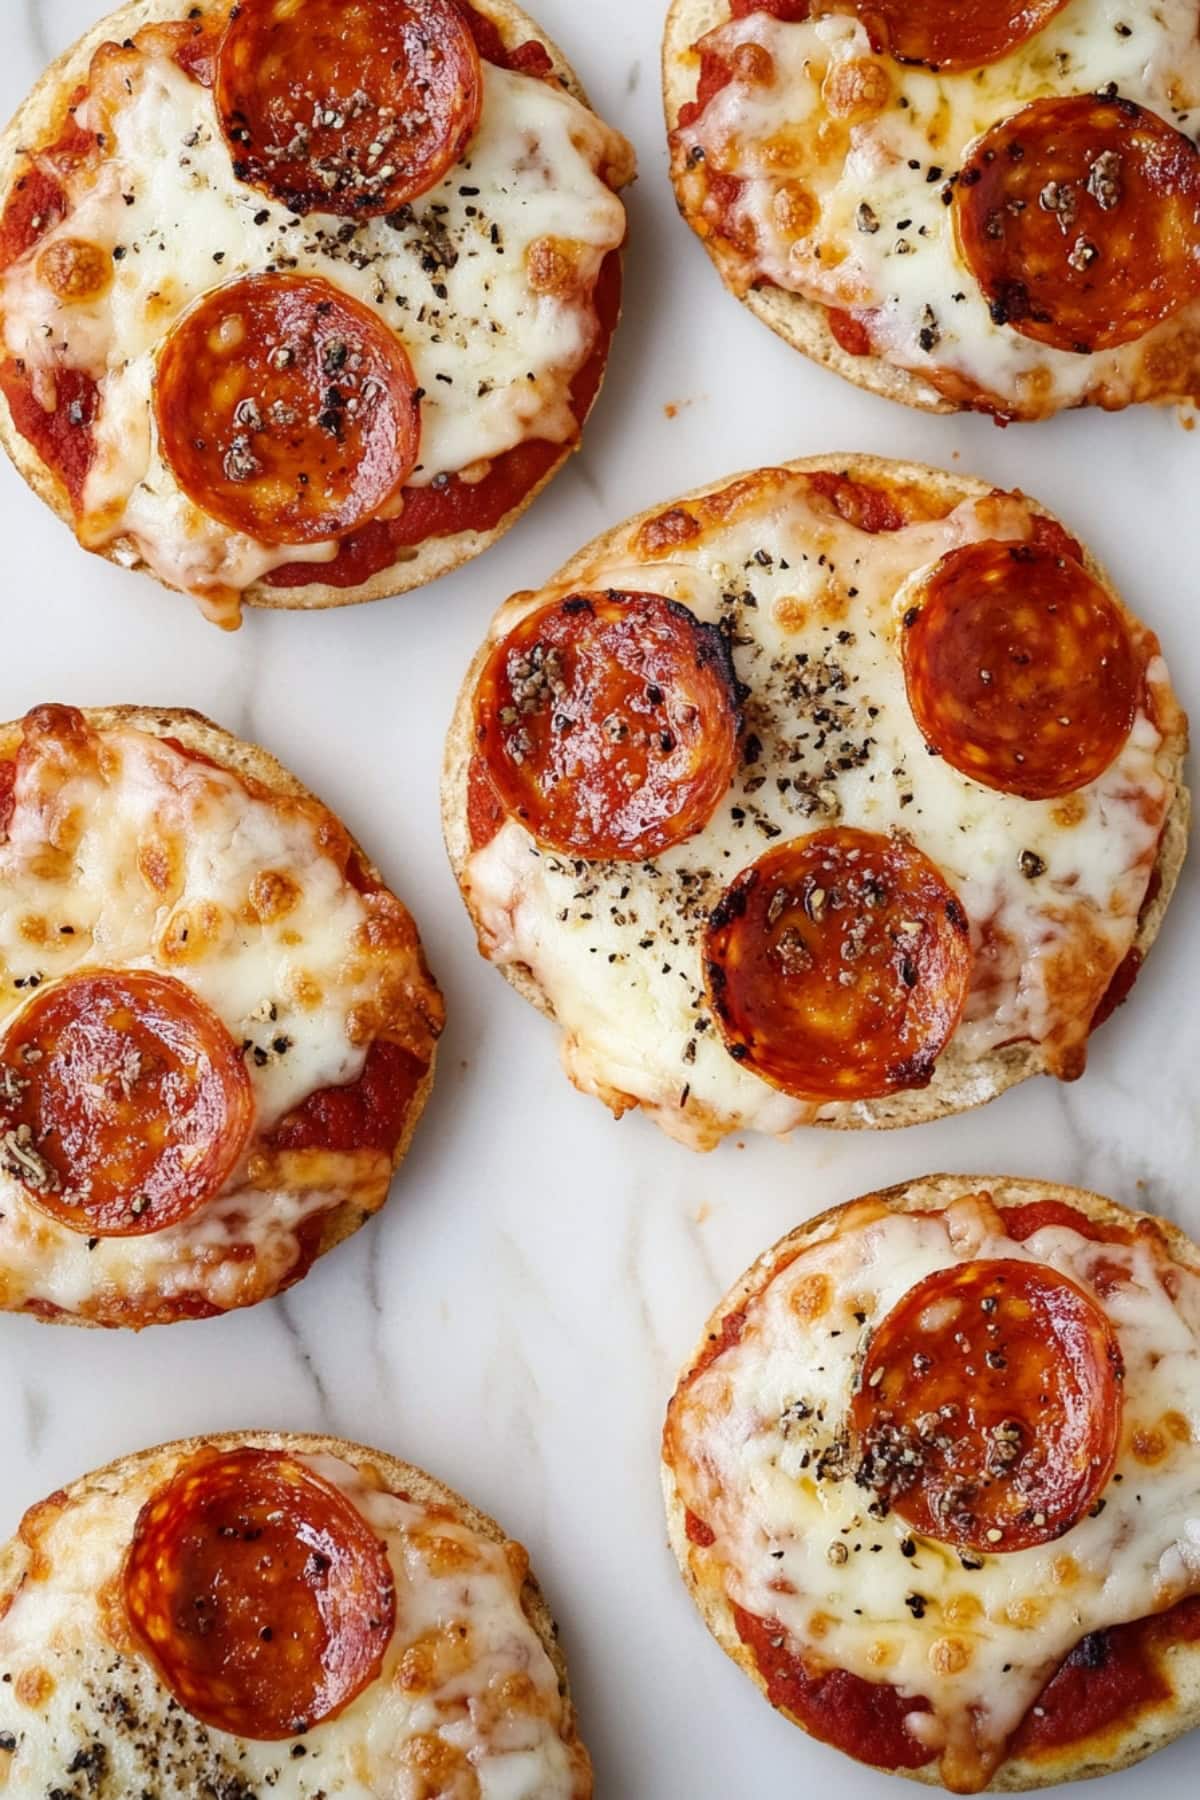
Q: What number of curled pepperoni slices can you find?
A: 10